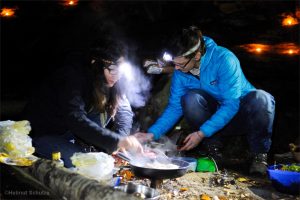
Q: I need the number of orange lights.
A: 5